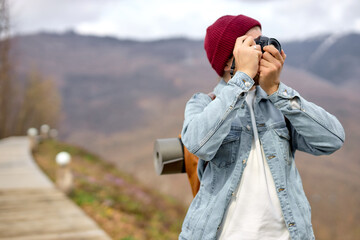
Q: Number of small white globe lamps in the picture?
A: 4